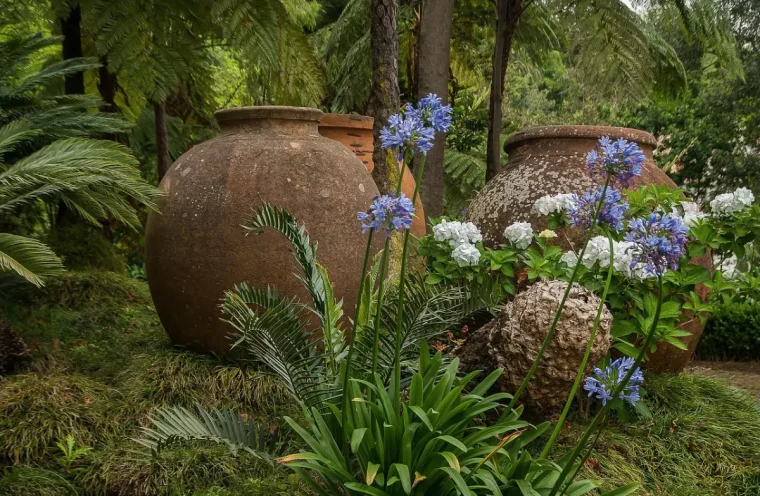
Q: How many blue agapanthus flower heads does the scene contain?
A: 7